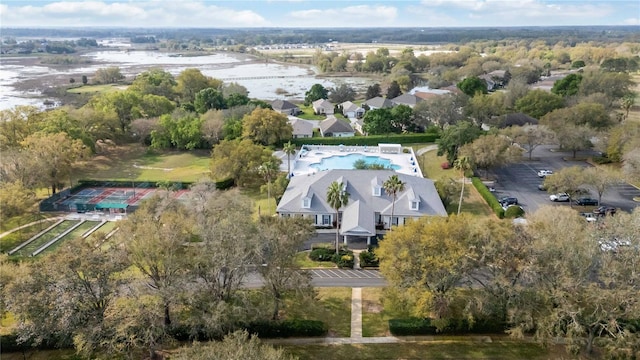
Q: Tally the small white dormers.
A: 4